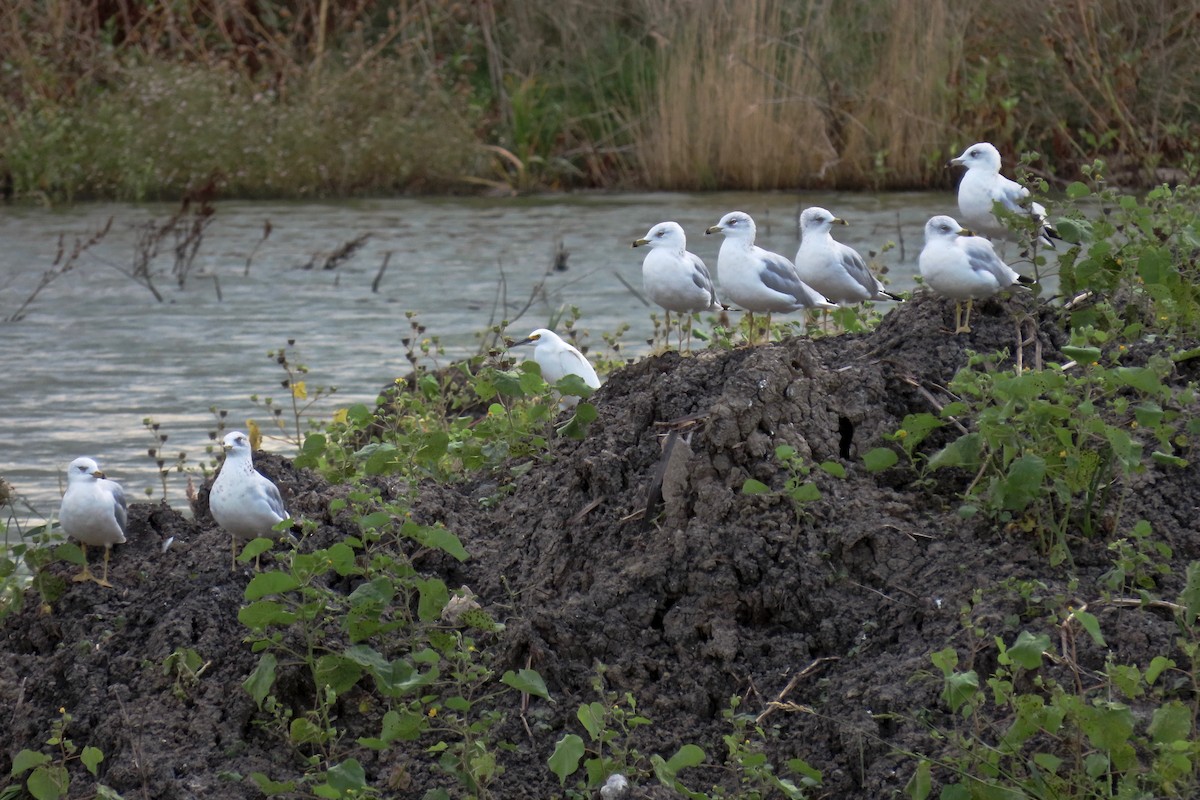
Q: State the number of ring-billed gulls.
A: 7